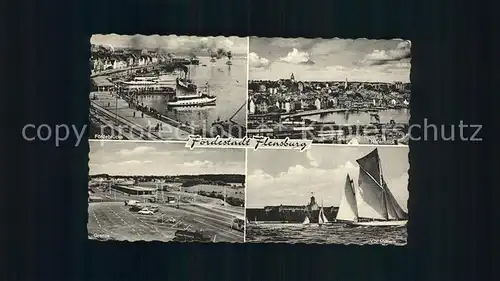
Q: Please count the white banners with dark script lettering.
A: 1